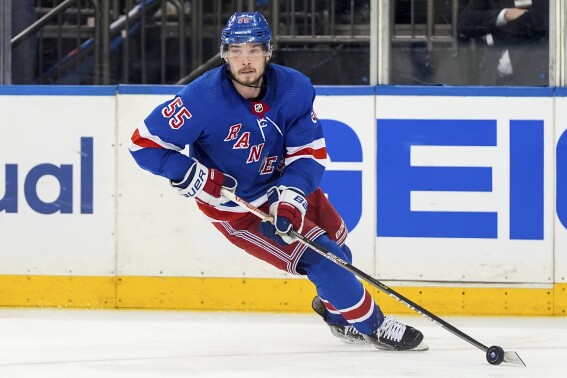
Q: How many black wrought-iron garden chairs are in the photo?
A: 0